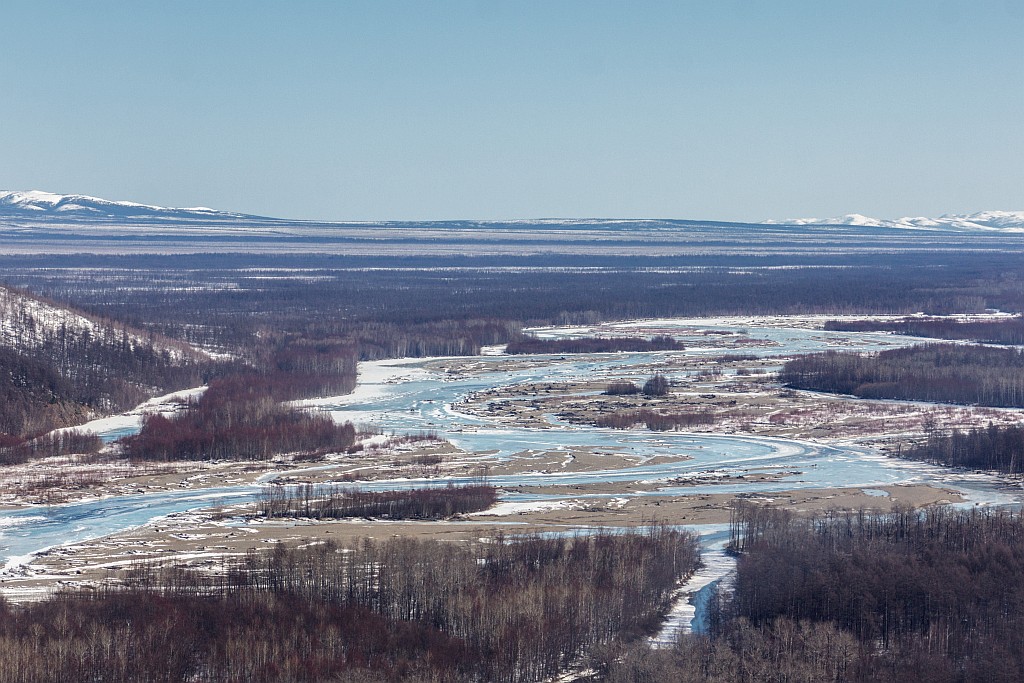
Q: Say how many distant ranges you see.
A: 2